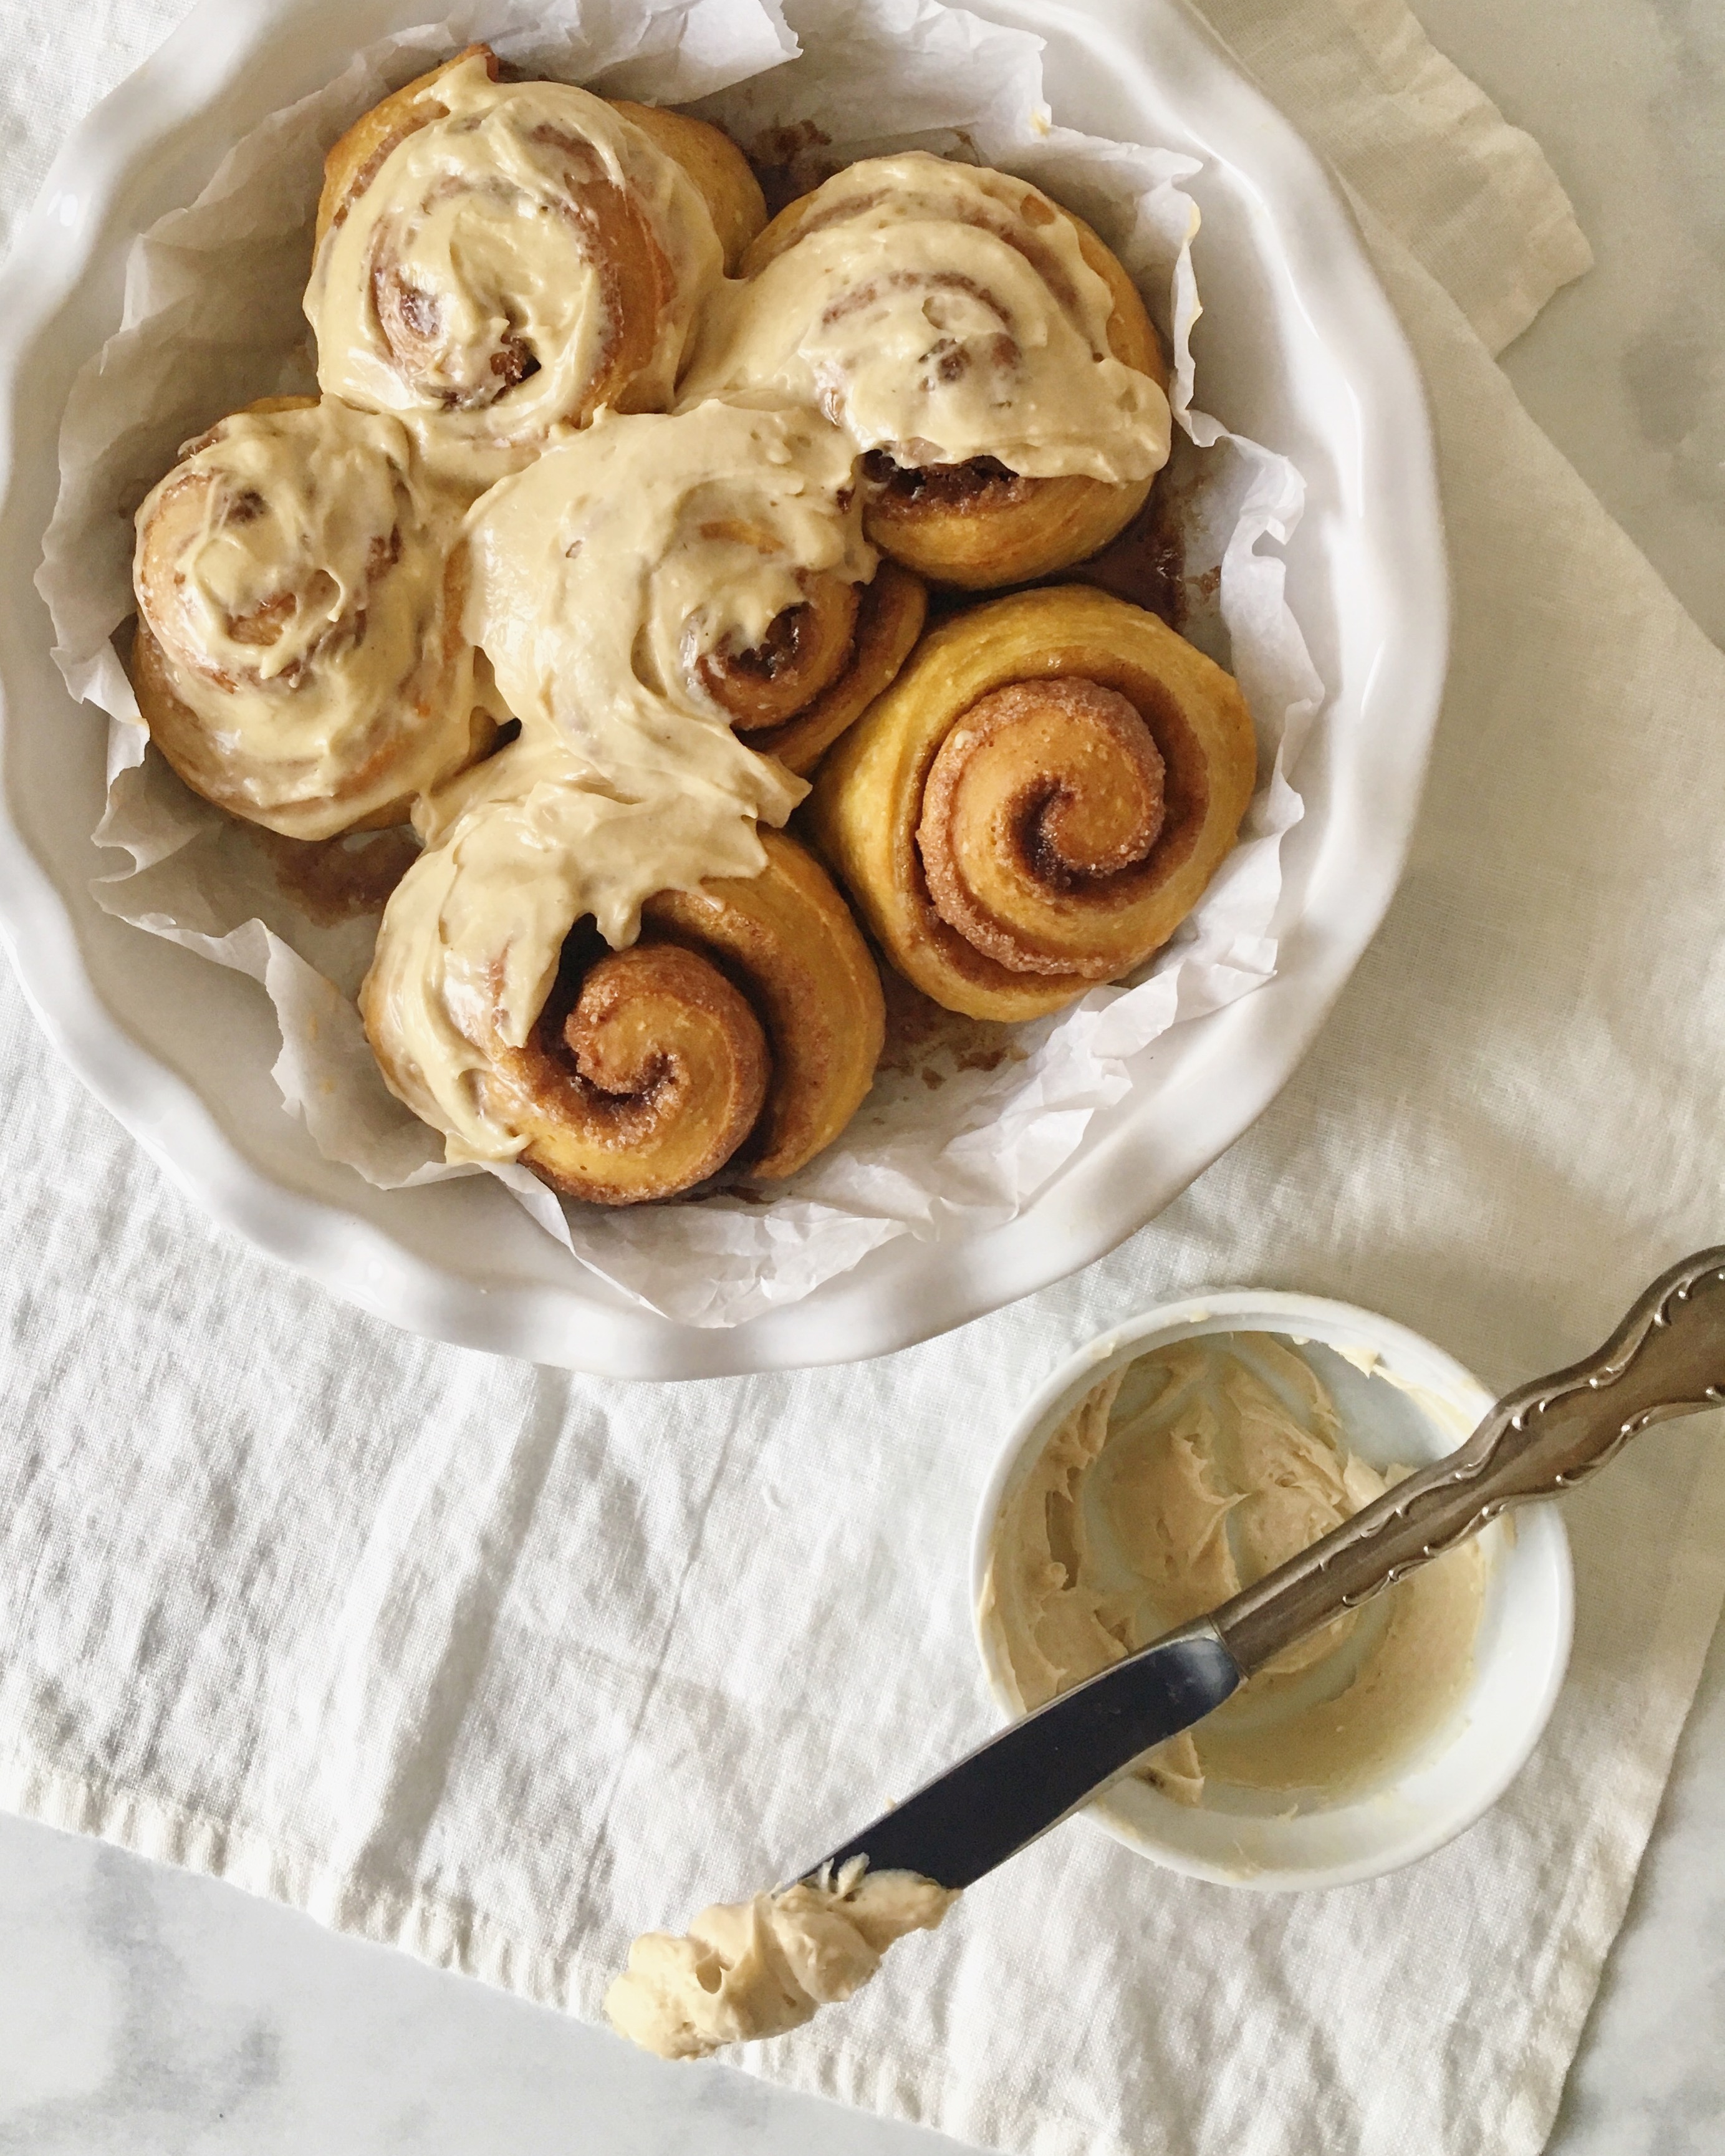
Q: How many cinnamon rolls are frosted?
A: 5